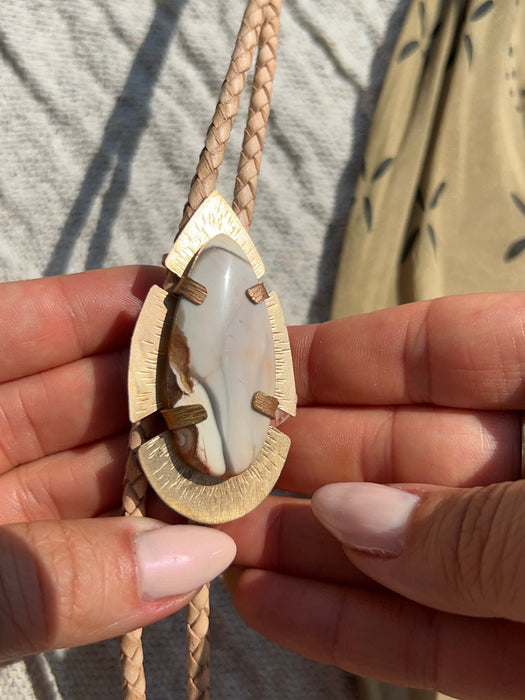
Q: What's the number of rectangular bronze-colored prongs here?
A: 4